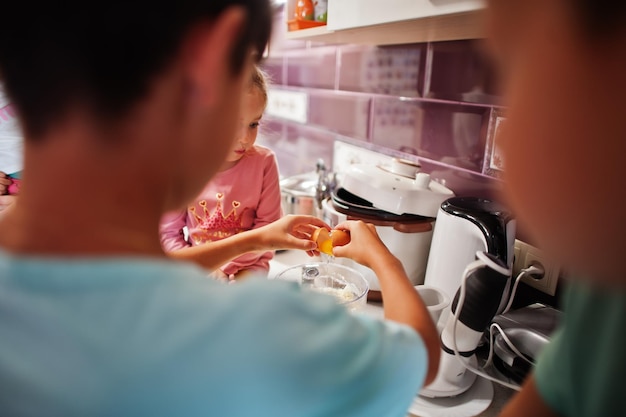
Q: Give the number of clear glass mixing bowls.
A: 1